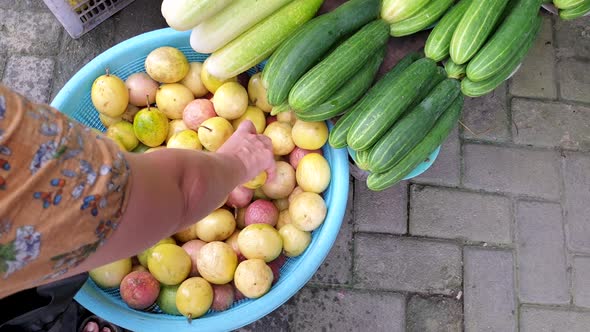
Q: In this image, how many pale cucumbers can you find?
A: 3